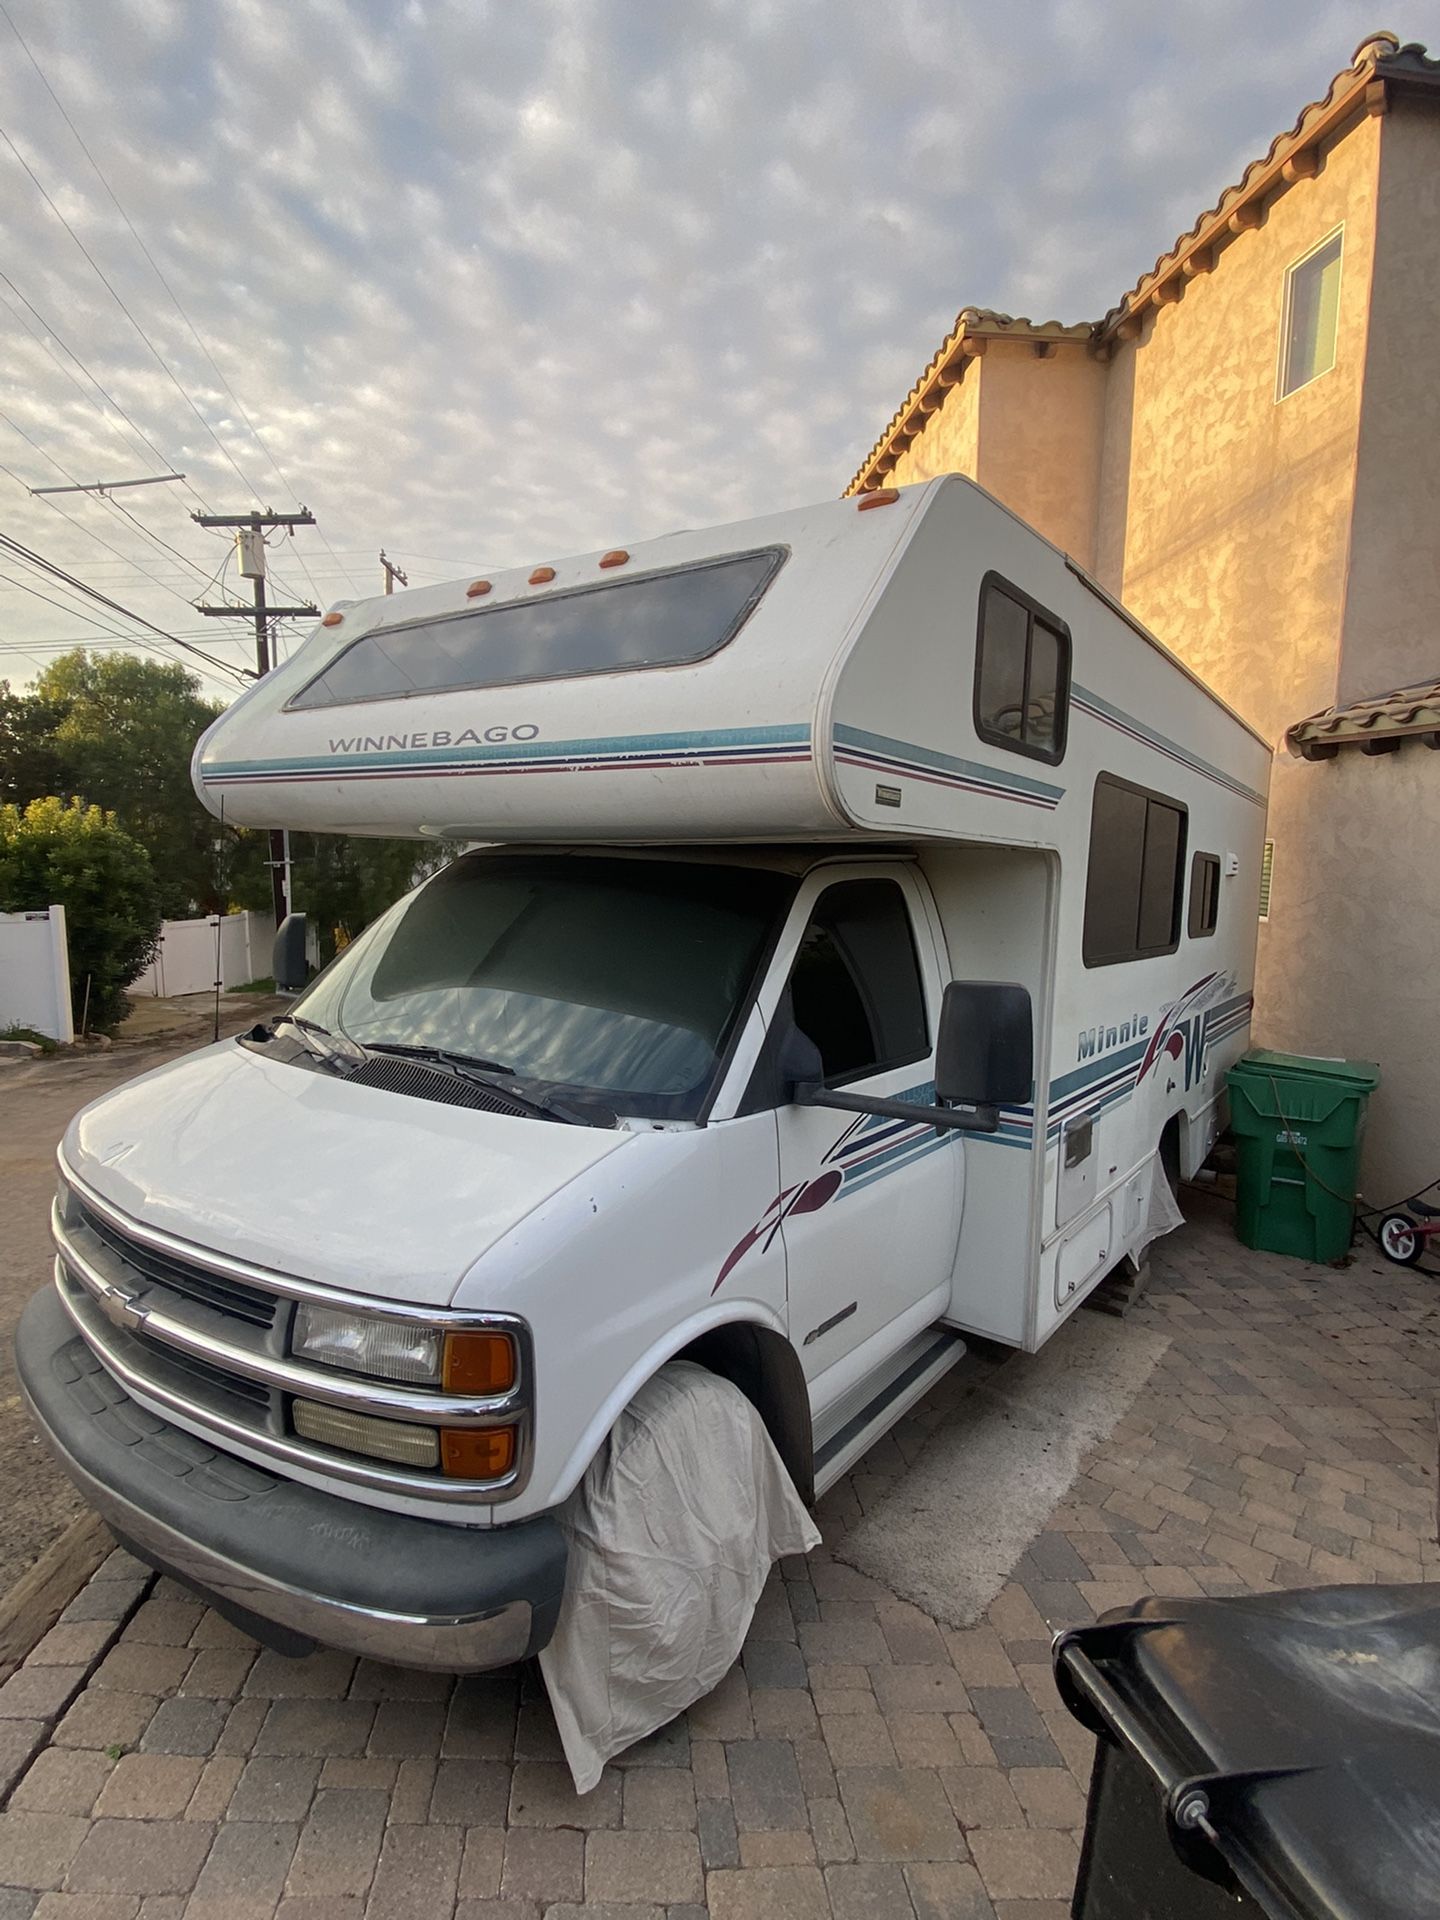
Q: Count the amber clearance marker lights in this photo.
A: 5